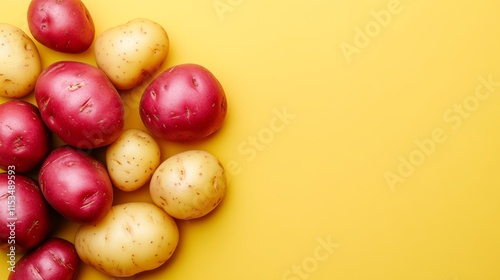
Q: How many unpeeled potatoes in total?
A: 12